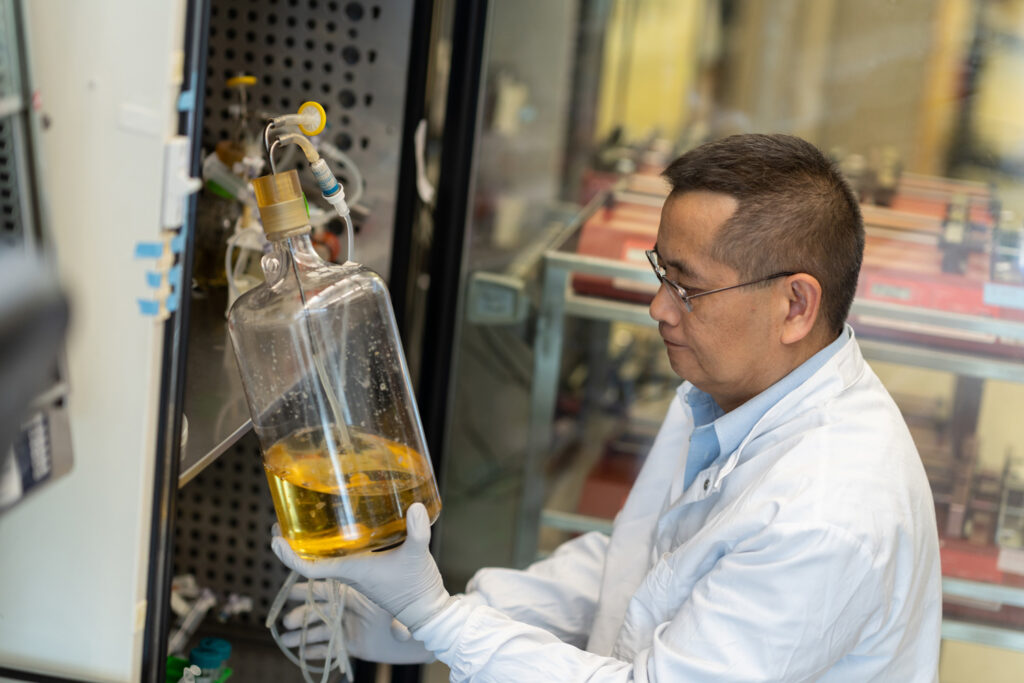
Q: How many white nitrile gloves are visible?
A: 2